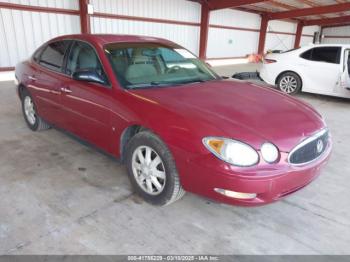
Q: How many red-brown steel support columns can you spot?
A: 4